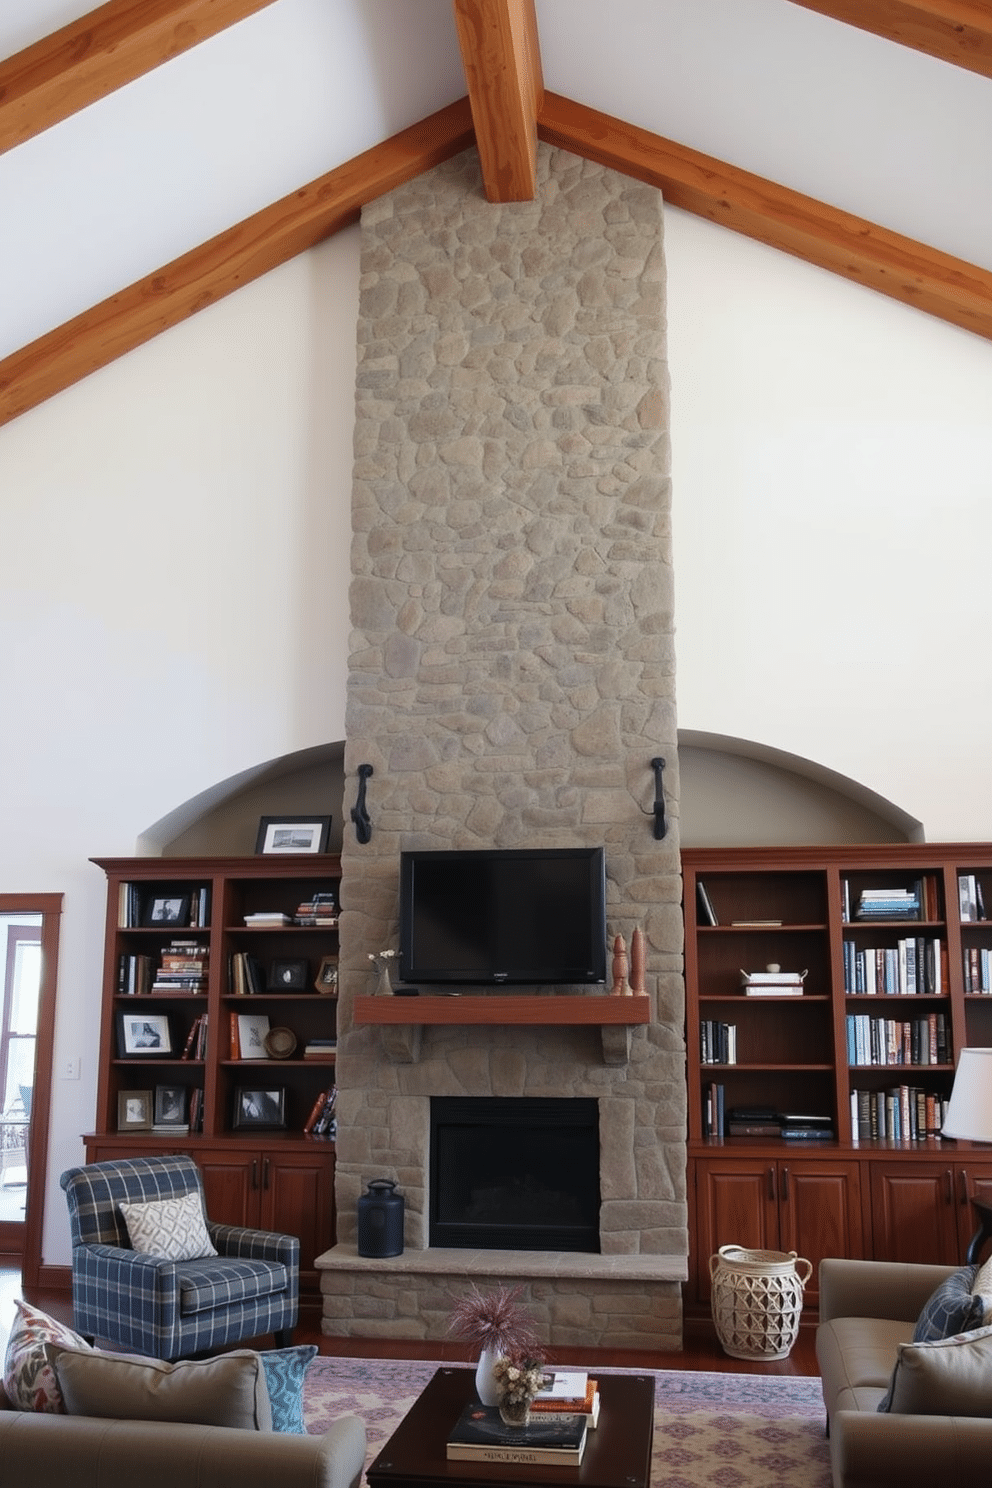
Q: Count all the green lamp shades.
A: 0